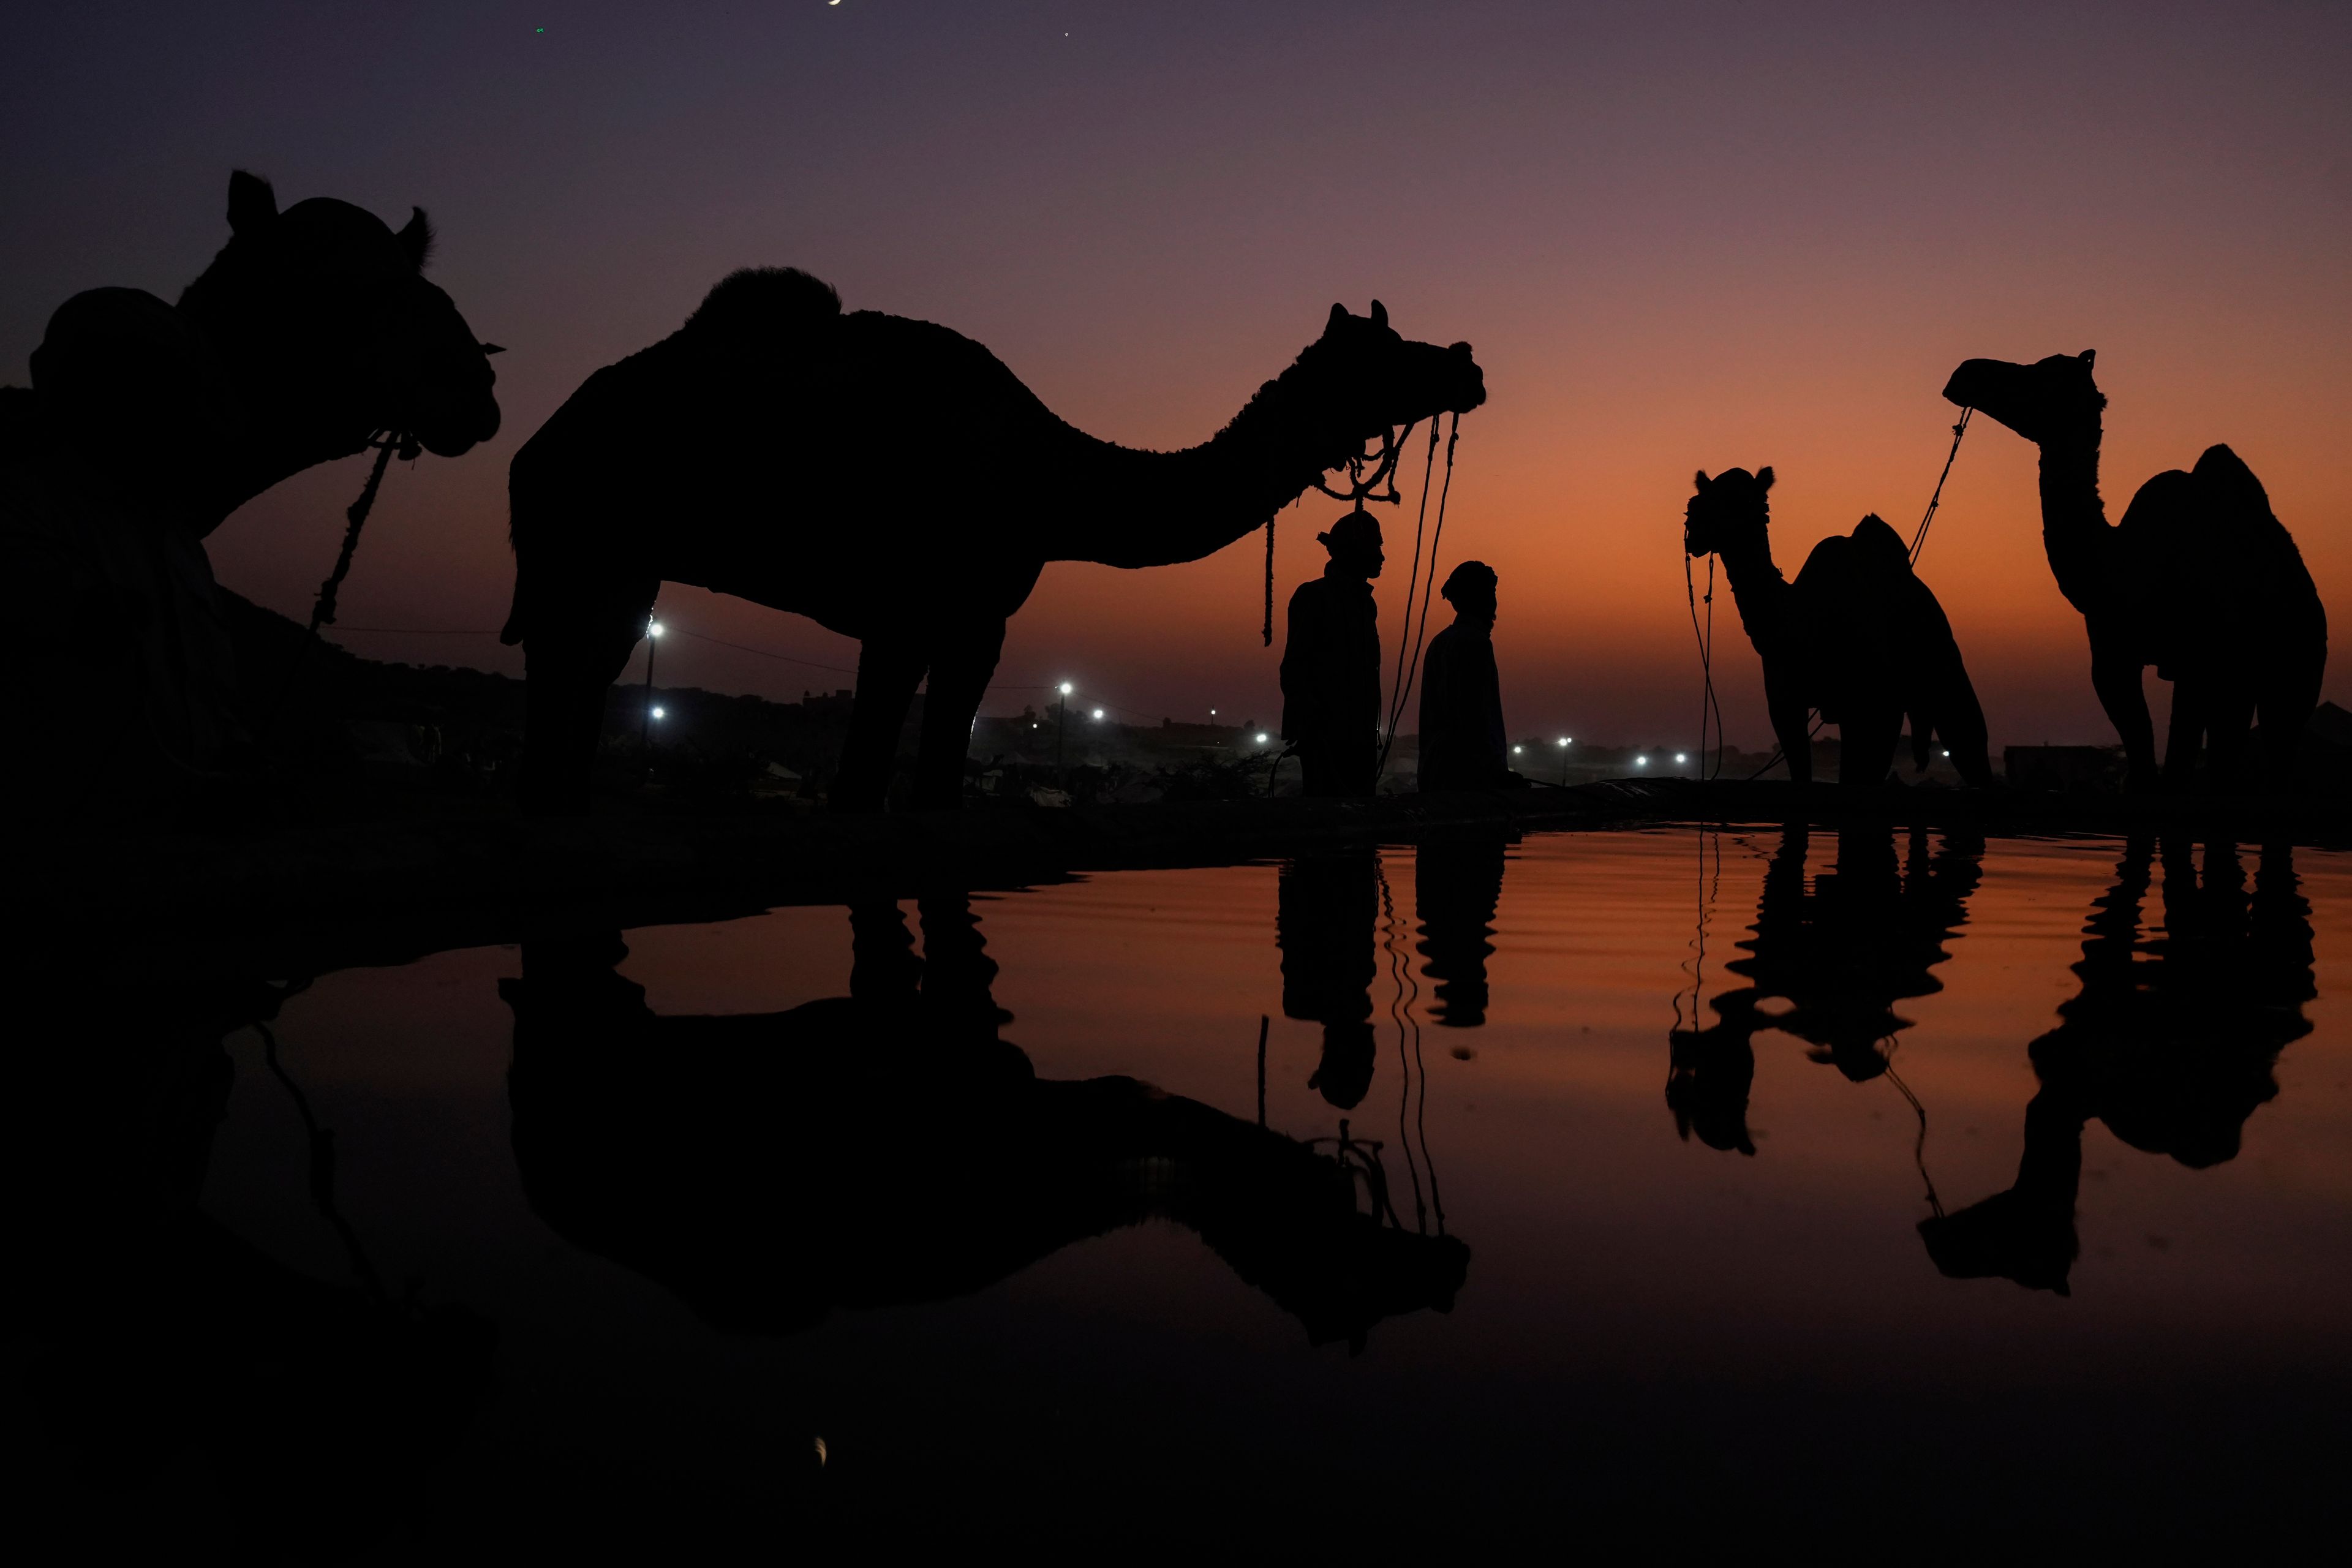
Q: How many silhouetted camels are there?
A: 4